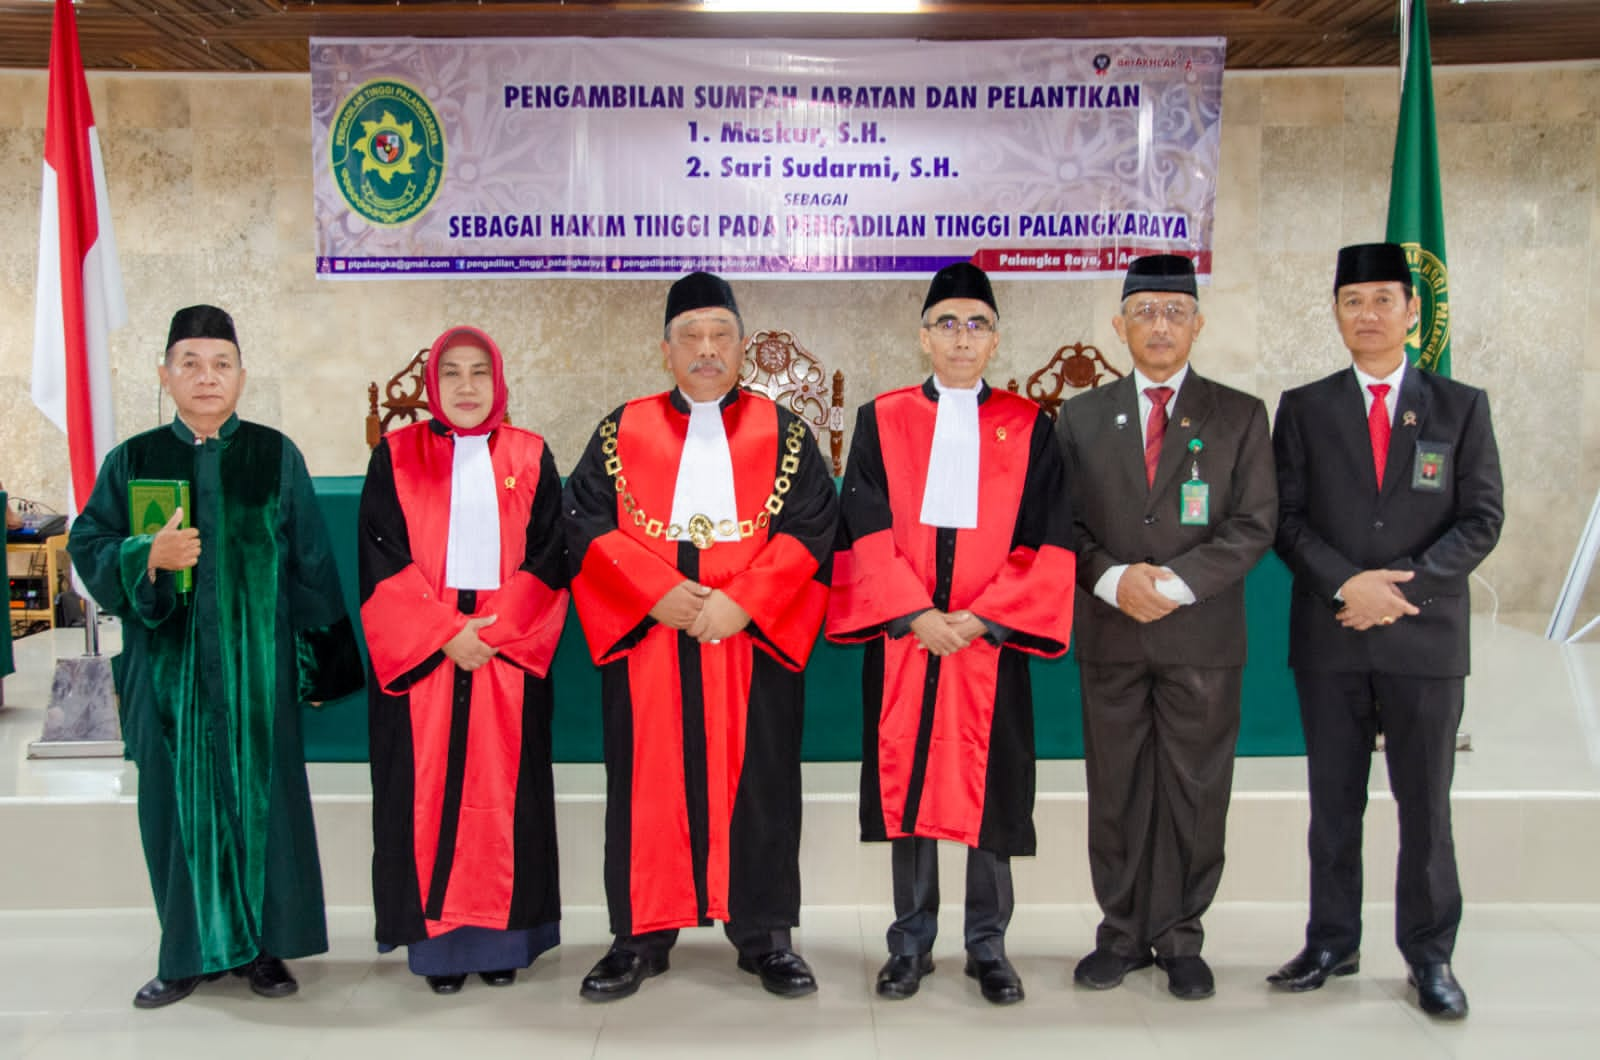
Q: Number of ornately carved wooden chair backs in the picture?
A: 3